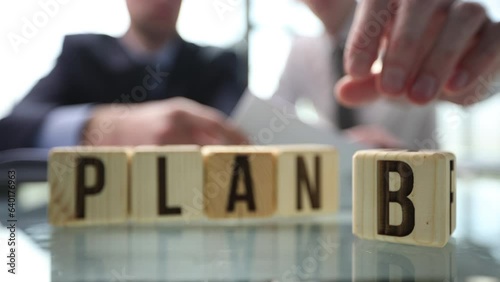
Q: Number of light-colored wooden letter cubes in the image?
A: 5